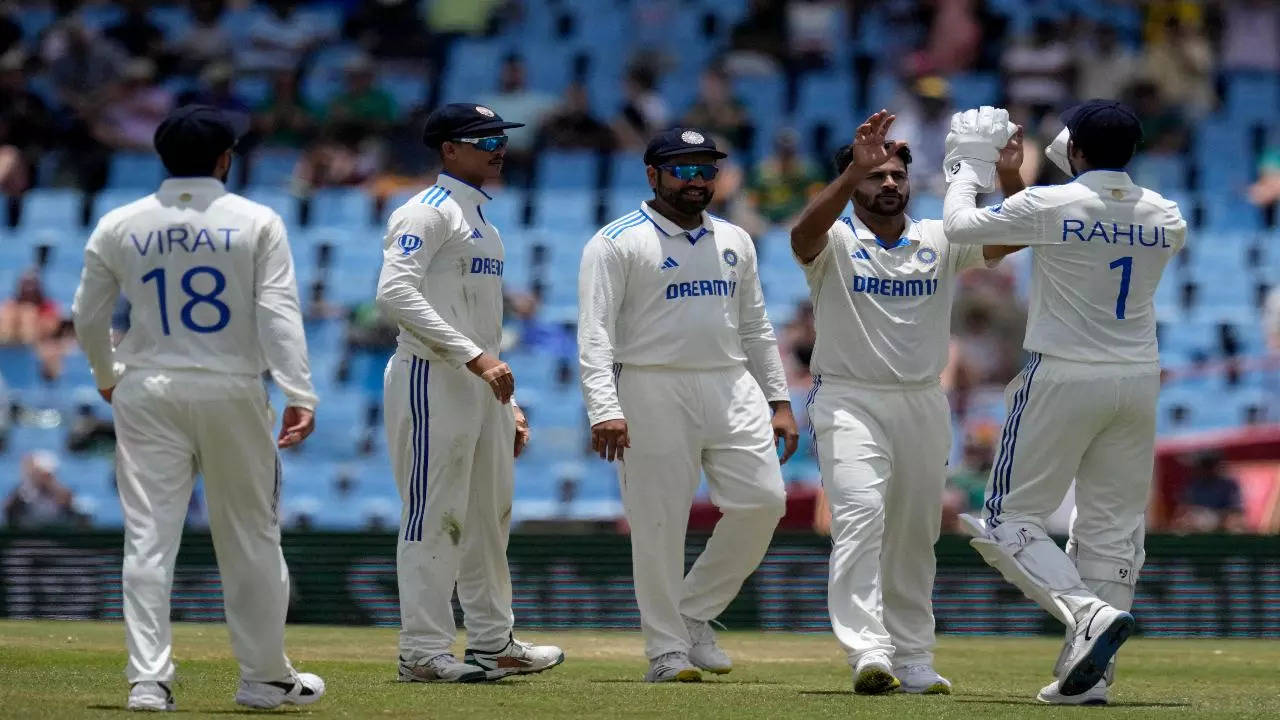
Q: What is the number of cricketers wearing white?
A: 5